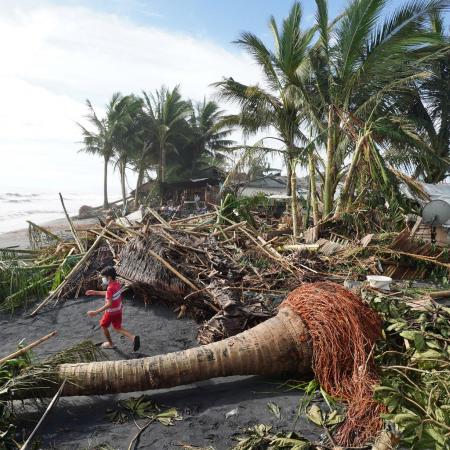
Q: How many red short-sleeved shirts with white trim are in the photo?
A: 1